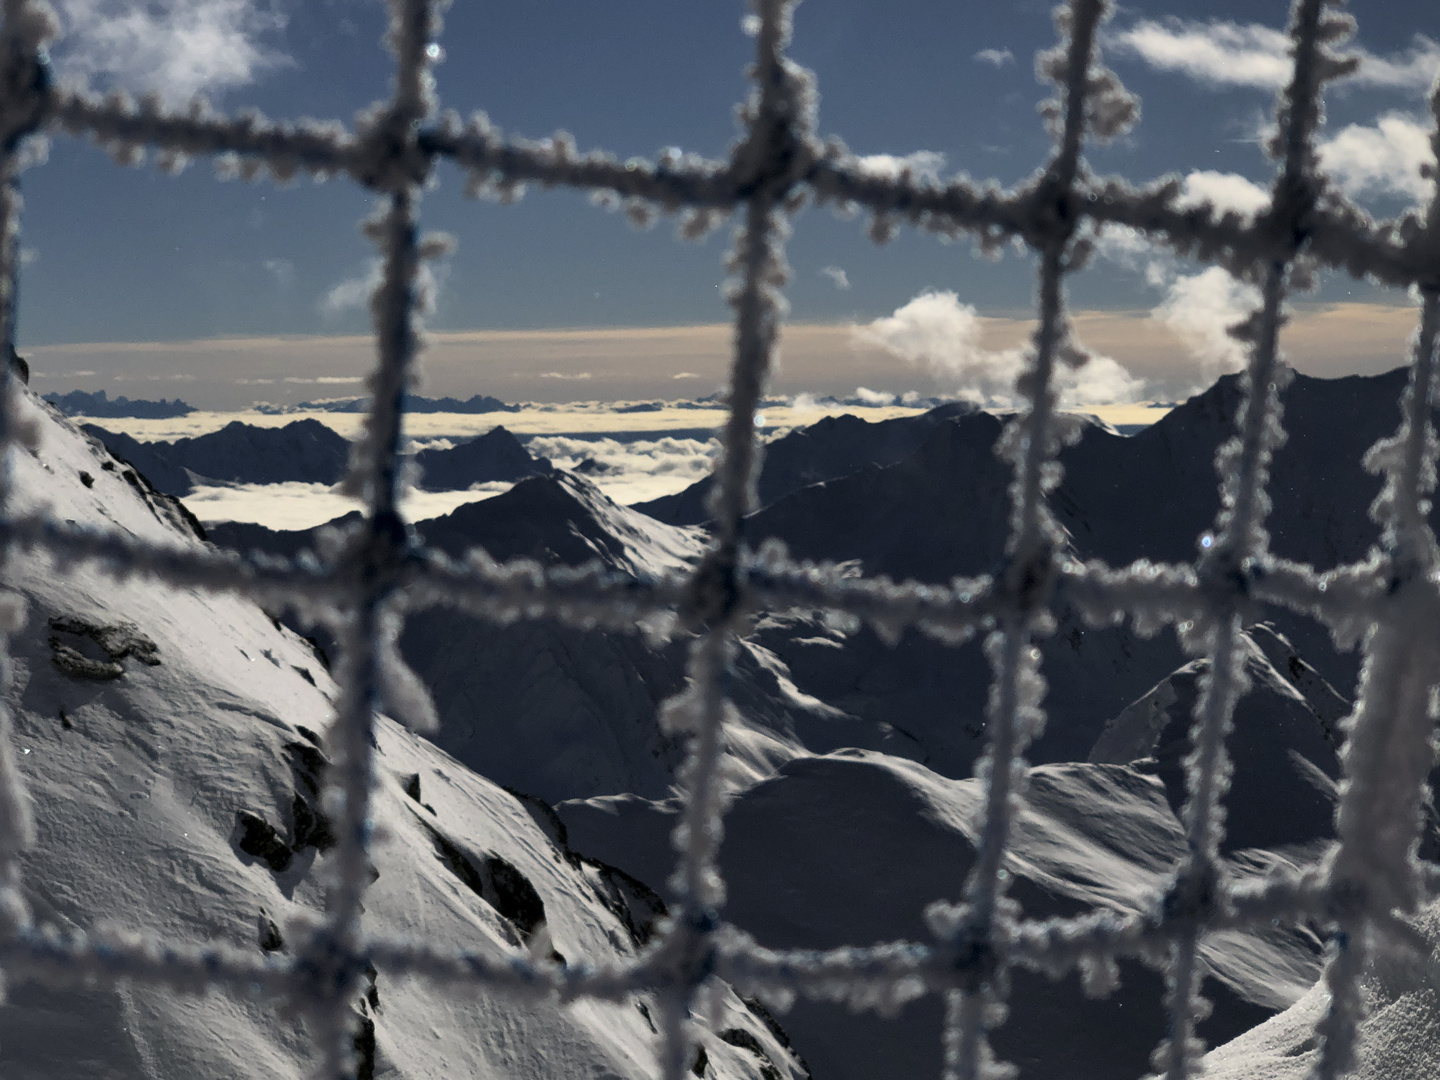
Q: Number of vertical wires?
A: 6